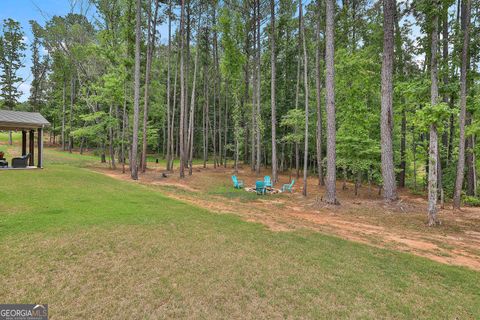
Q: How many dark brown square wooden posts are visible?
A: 3